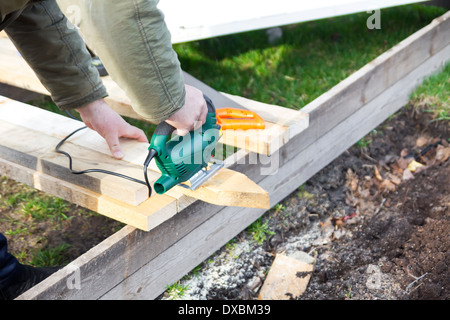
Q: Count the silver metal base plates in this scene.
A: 1